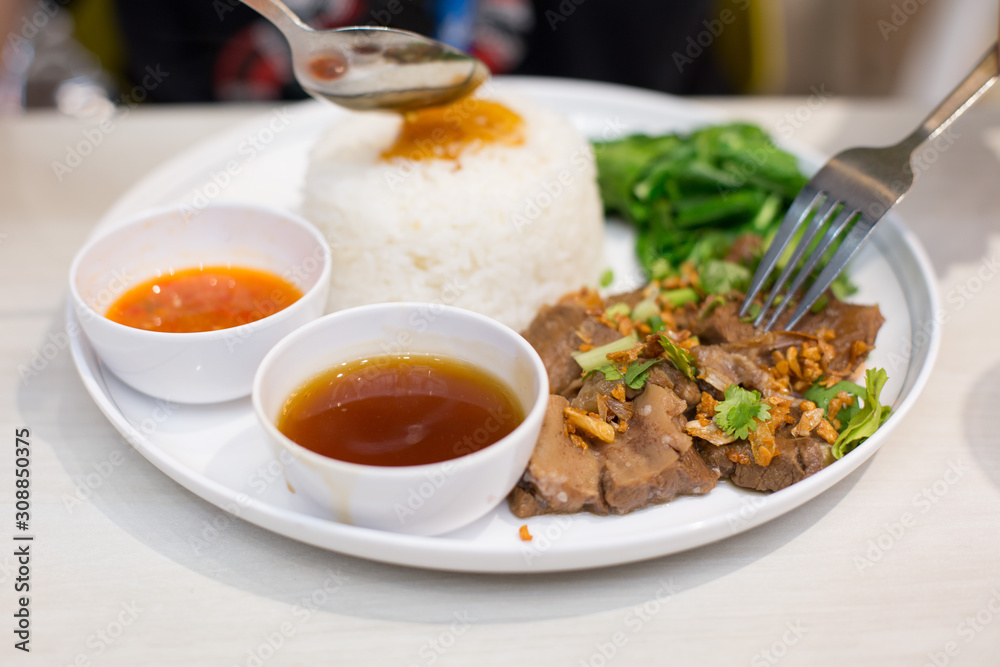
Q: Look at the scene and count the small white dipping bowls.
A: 2